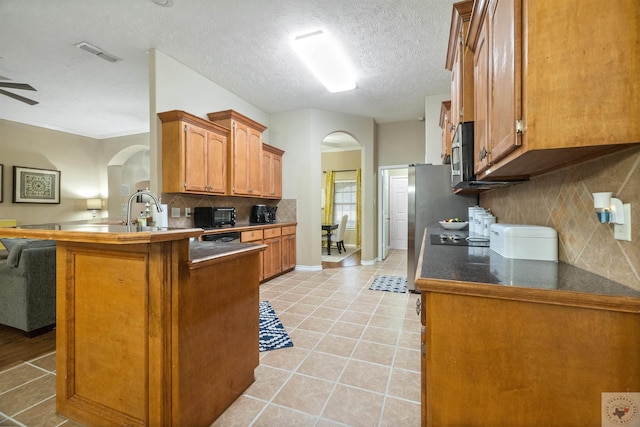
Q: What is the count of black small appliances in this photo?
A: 2